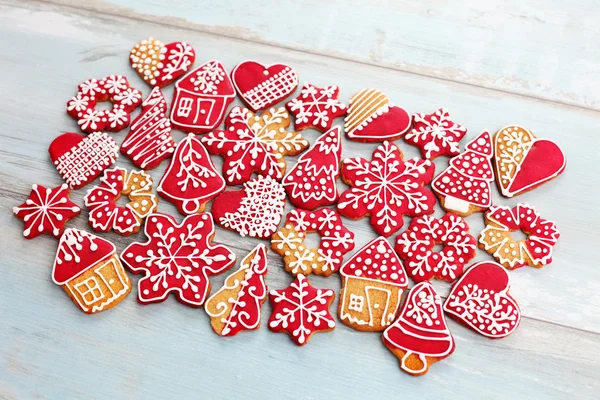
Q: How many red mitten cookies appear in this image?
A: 0